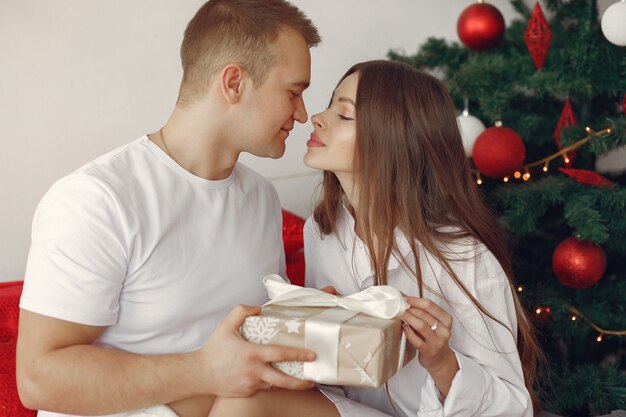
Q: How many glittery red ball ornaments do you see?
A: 2